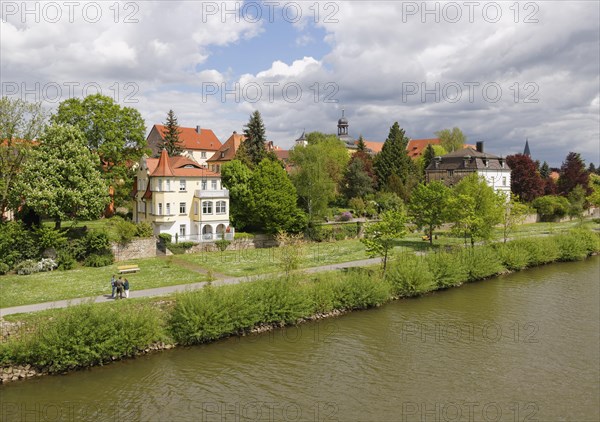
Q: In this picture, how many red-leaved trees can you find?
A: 3